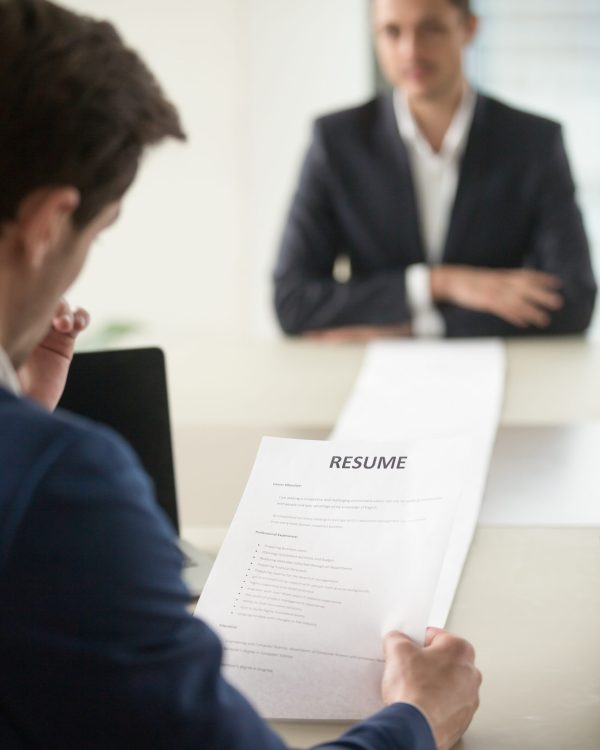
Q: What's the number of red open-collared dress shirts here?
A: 0